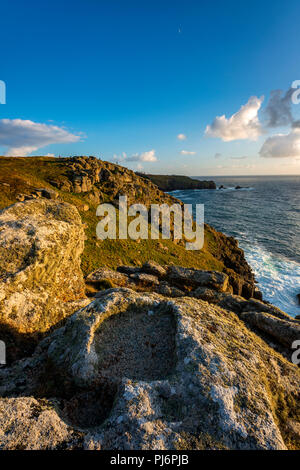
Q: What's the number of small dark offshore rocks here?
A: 2